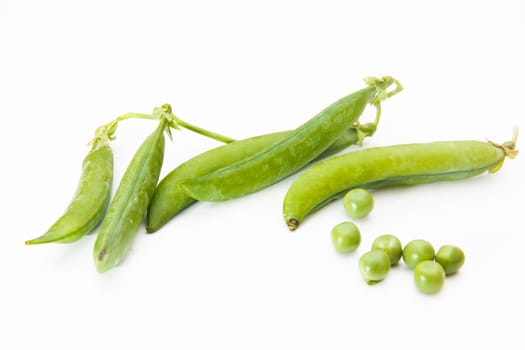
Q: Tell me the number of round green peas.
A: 7